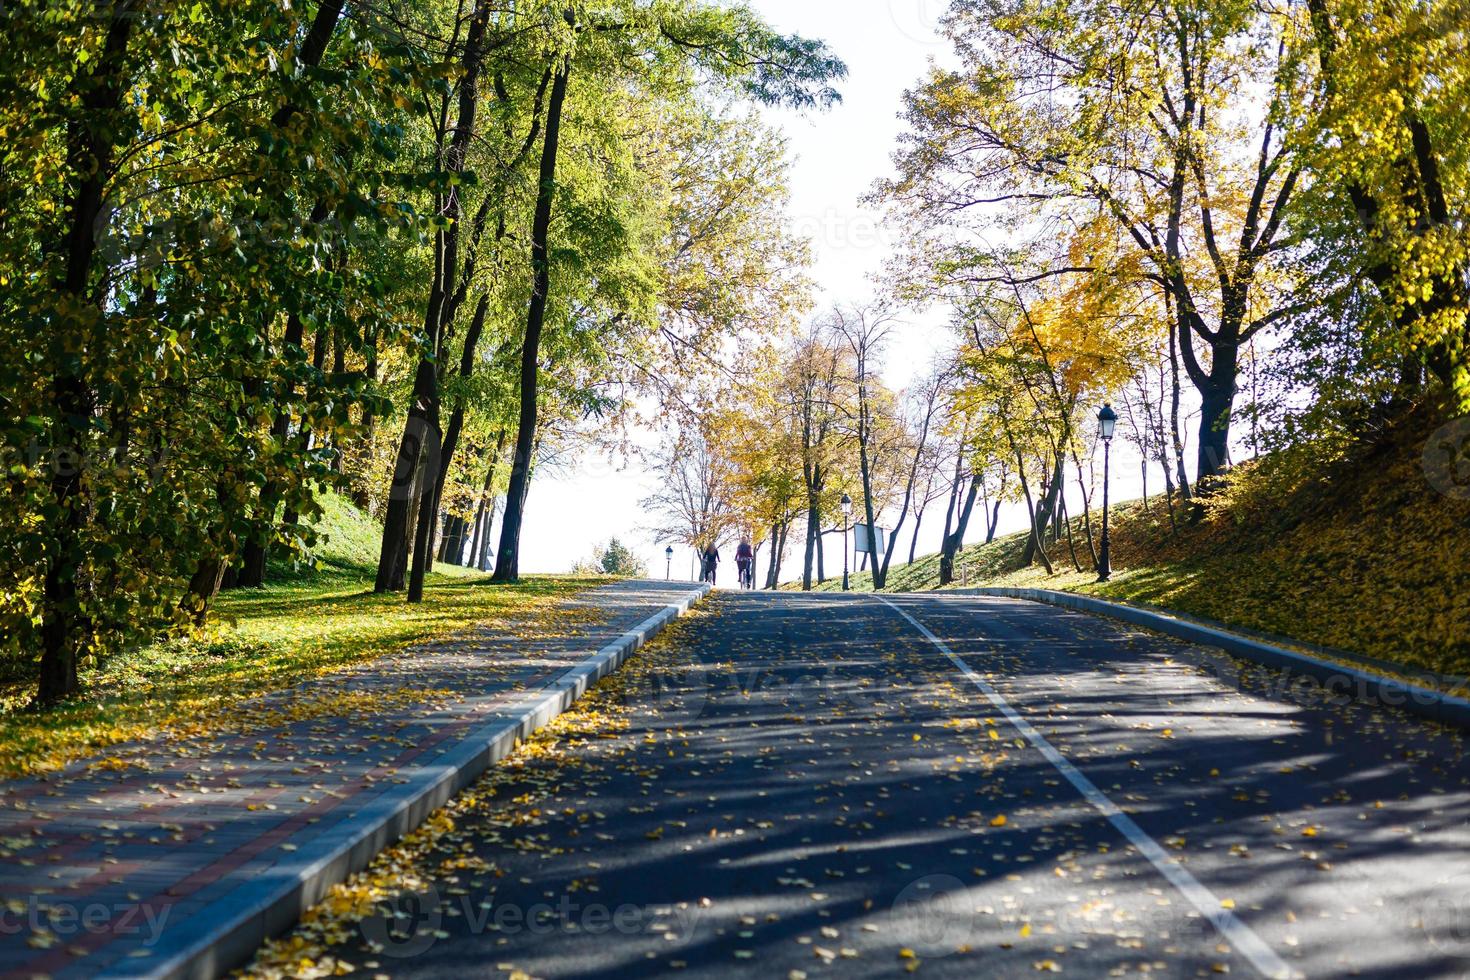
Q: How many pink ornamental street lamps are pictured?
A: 0